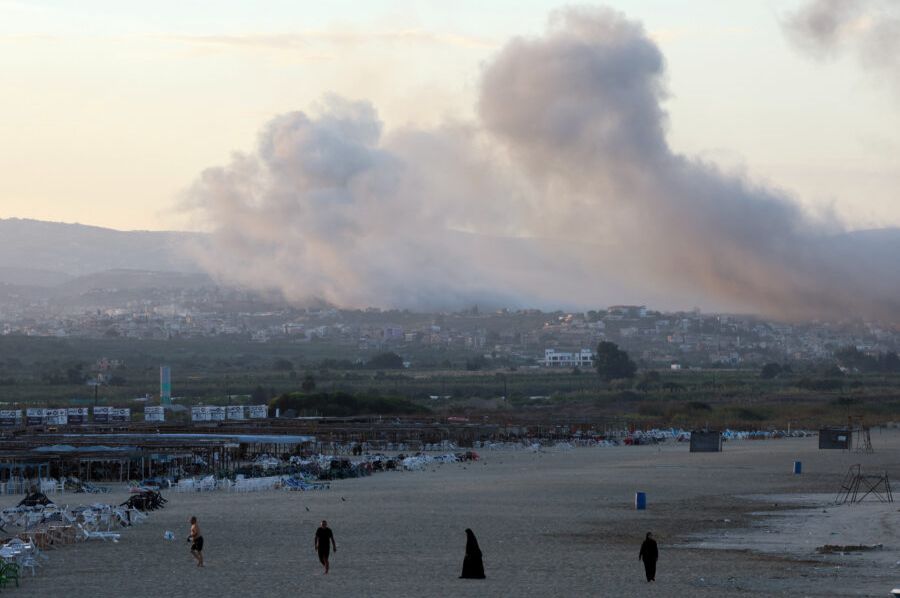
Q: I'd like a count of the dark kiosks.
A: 2